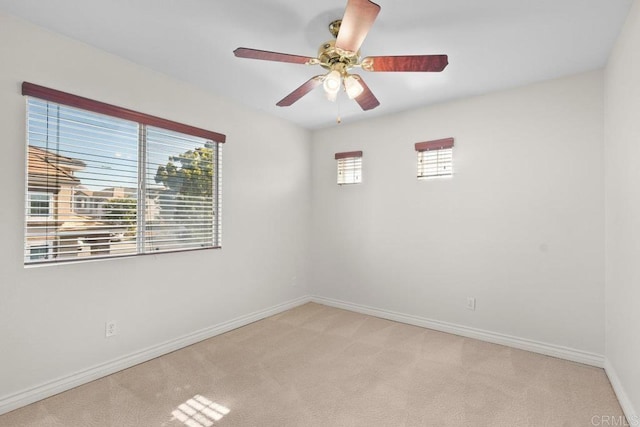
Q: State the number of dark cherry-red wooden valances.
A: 3